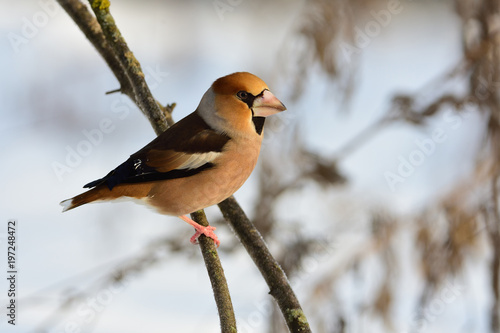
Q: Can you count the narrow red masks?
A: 0